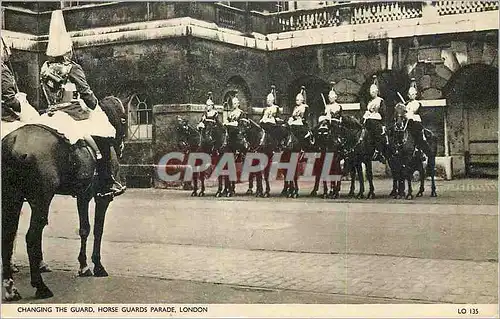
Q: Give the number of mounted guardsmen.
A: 9